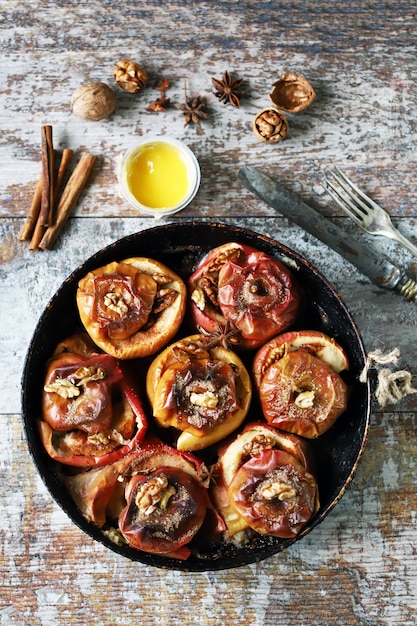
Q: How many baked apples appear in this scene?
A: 7